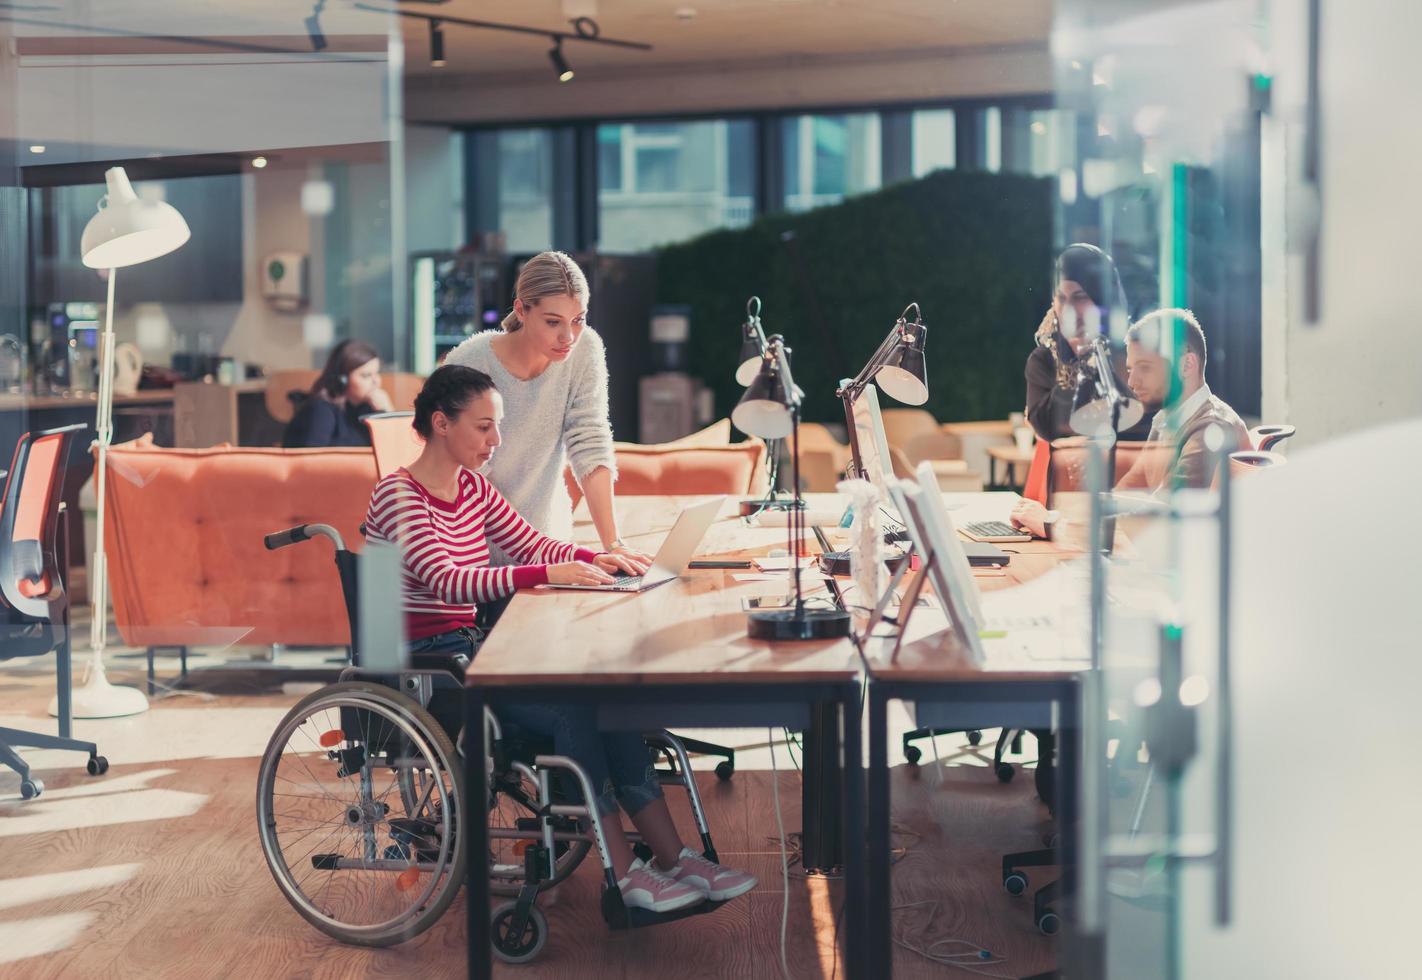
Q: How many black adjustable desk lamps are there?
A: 4